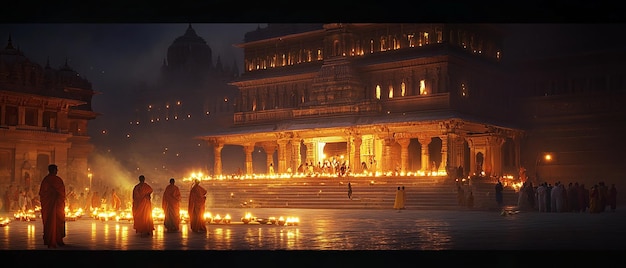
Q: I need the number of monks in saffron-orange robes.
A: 4